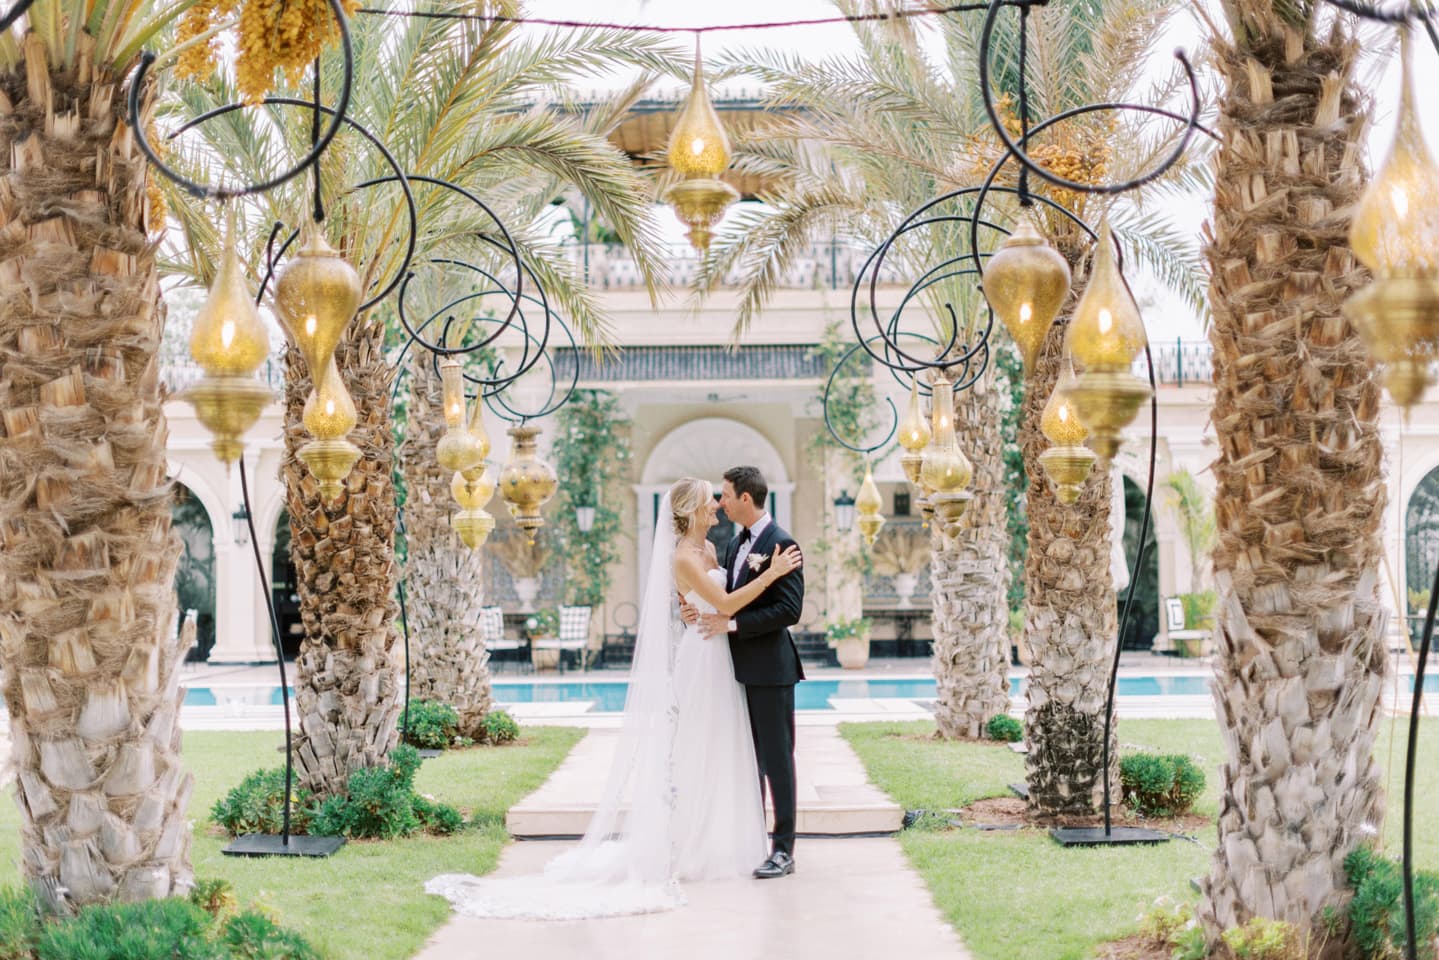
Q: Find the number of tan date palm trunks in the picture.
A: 6